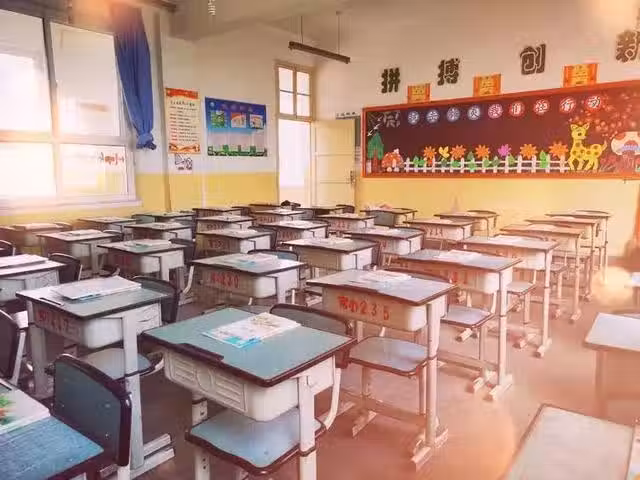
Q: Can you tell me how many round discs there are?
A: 9